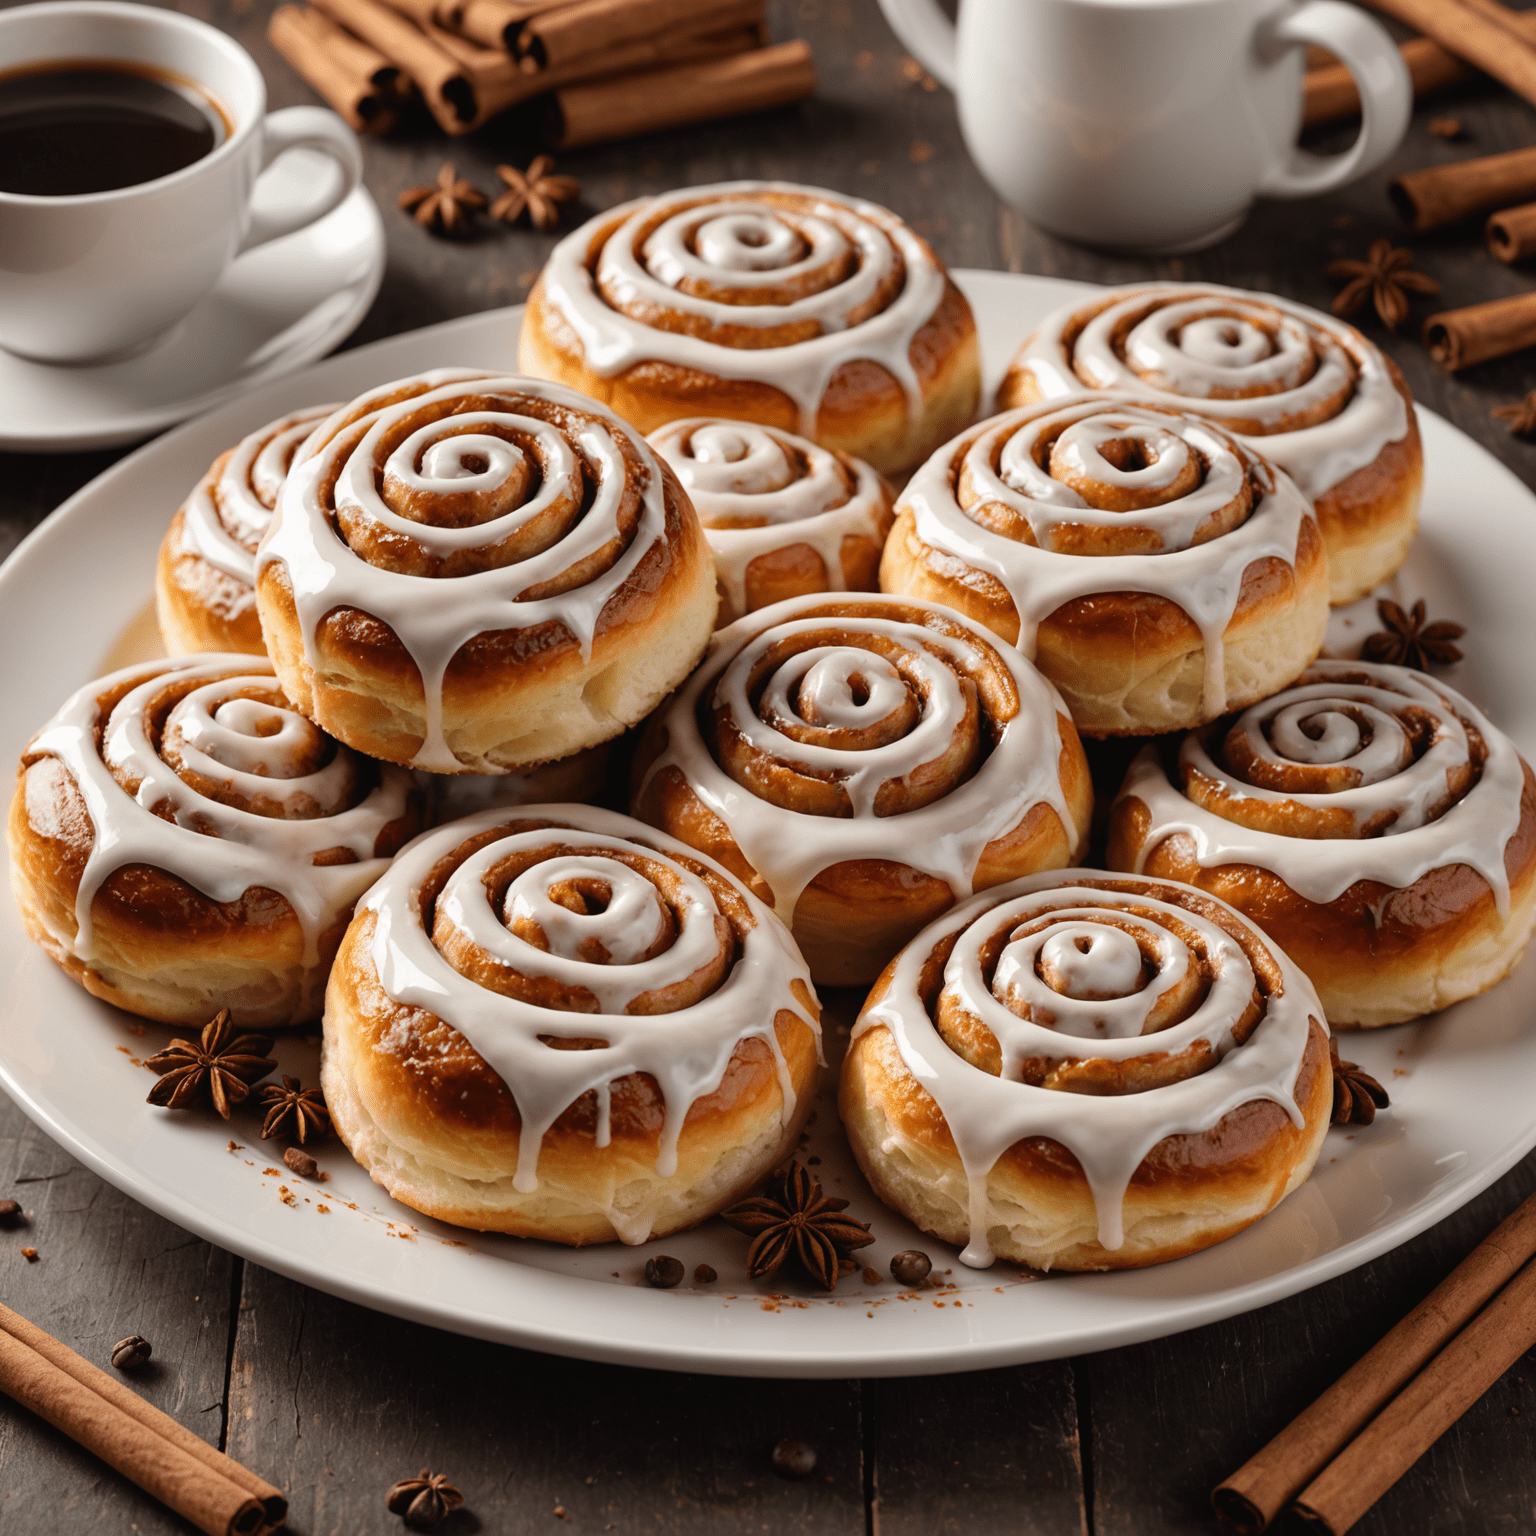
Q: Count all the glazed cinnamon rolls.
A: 11